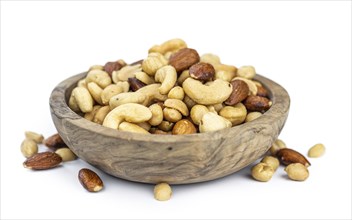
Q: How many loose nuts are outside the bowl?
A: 13